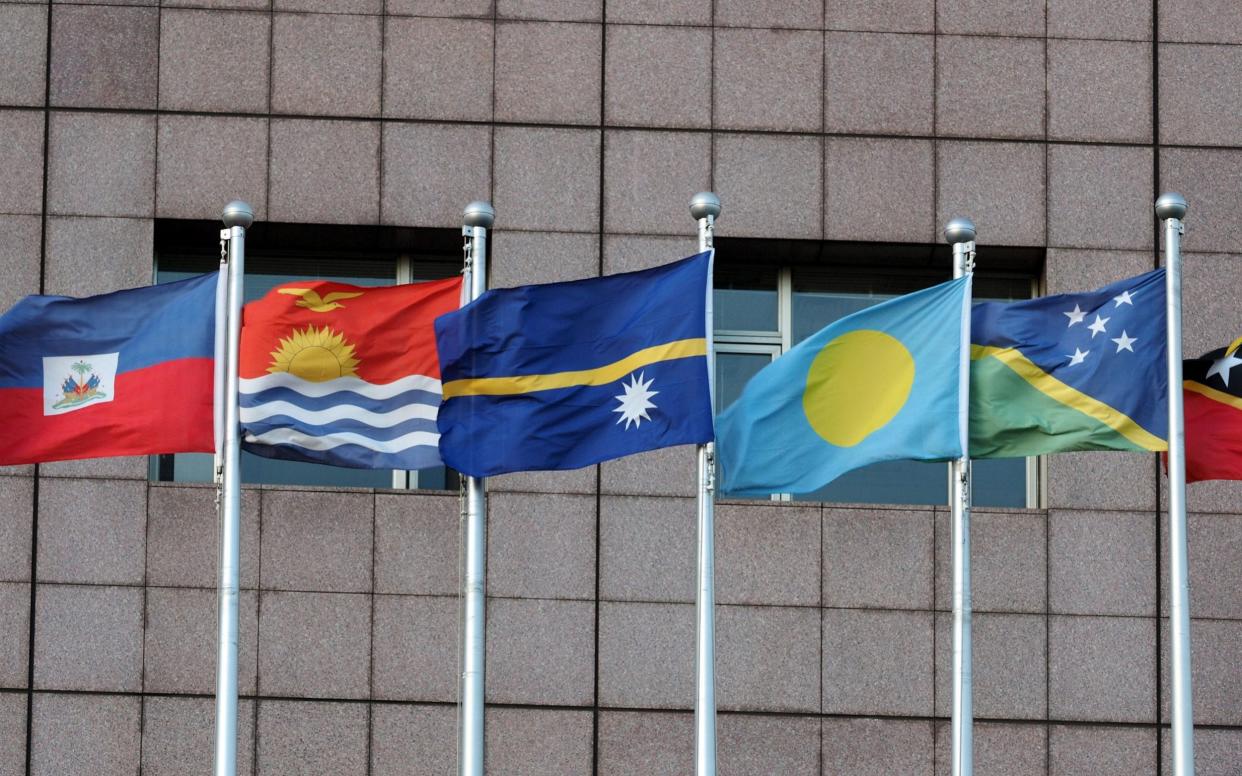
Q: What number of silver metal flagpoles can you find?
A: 5